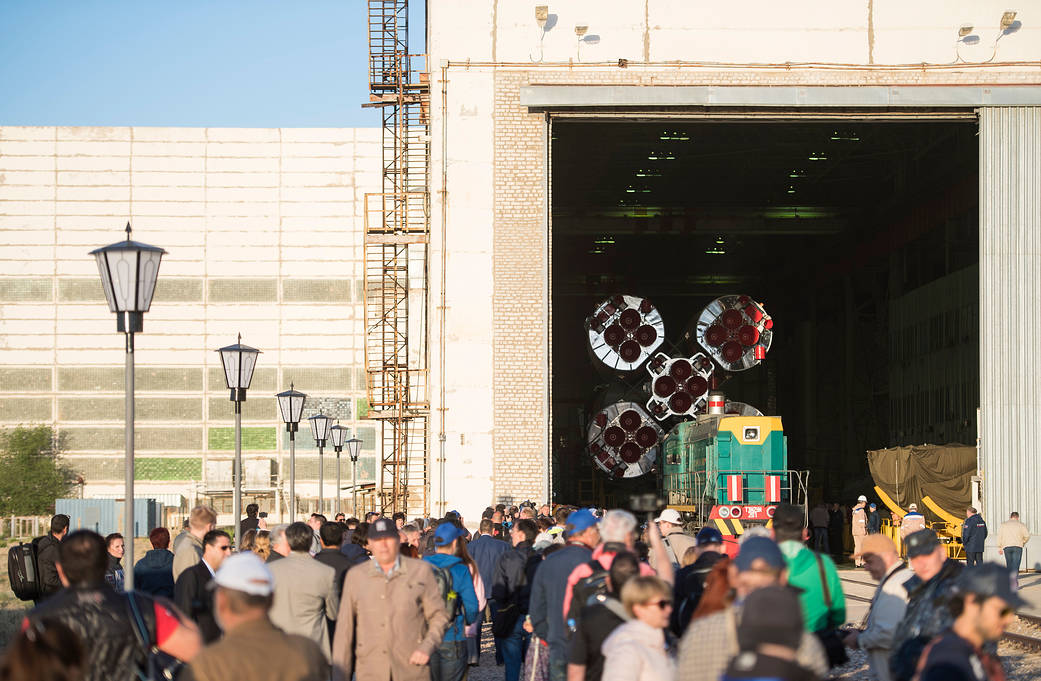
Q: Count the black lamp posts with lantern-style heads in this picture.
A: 6